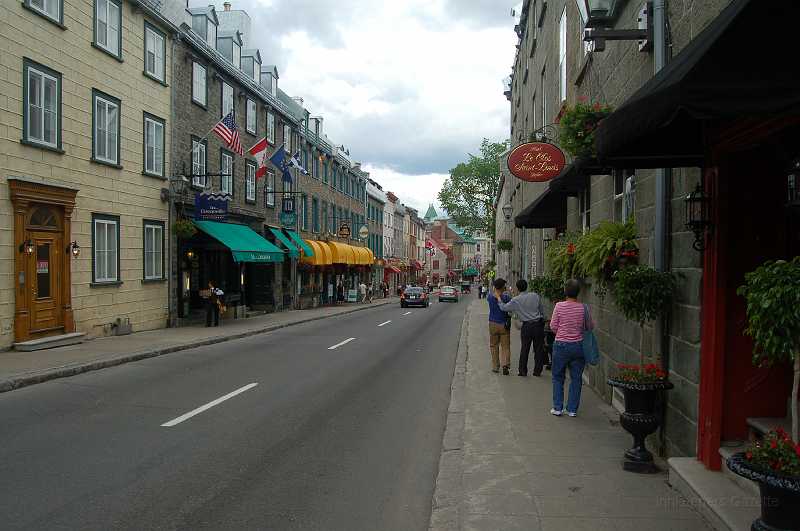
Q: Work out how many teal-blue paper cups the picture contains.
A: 0